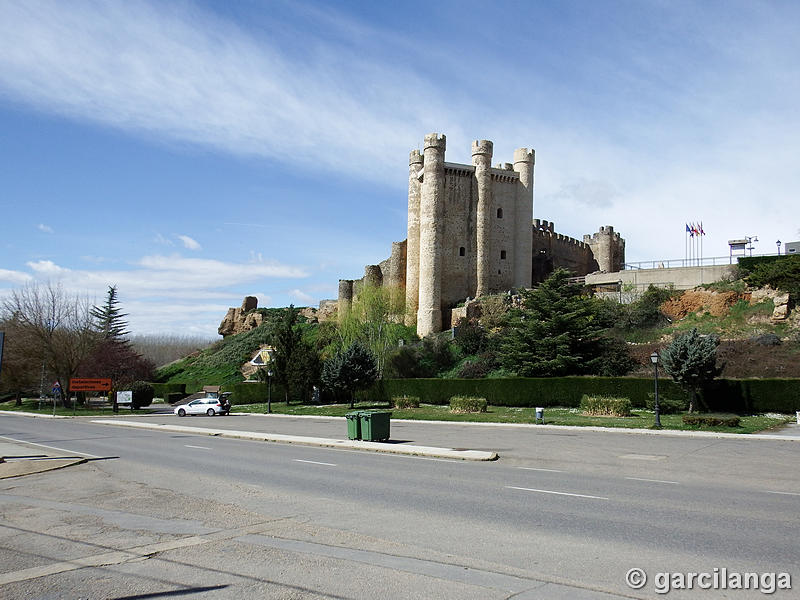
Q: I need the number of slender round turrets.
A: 4